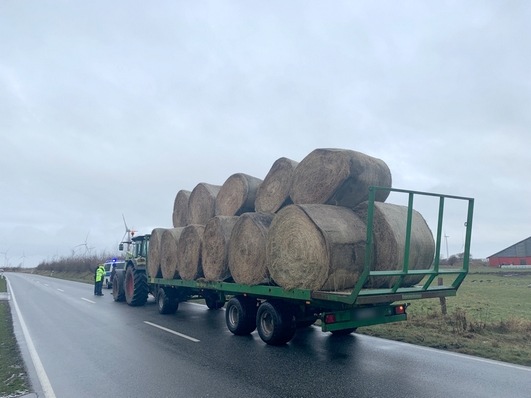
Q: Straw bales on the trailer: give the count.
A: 12